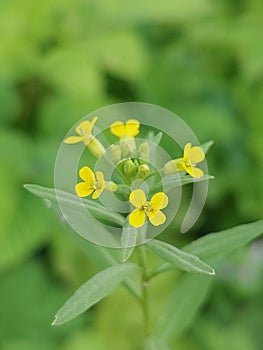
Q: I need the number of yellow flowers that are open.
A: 5